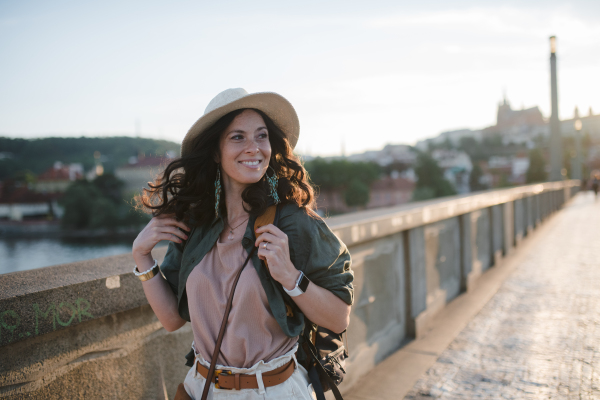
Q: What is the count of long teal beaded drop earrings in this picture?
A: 2